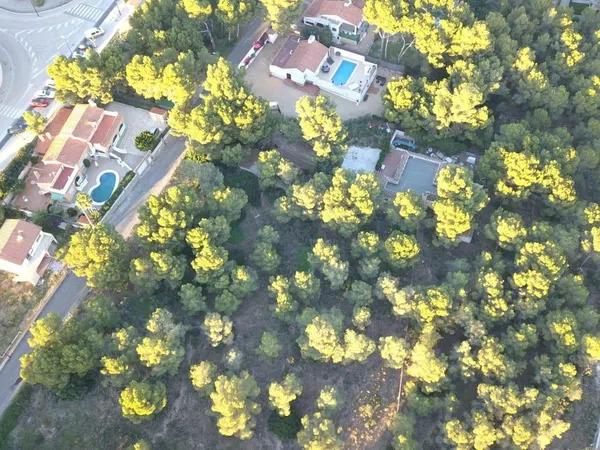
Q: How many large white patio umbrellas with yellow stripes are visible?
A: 0